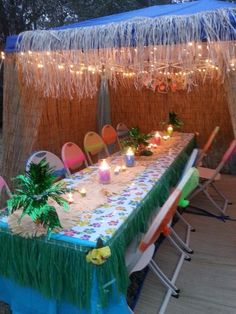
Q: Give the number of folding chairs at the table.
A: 11